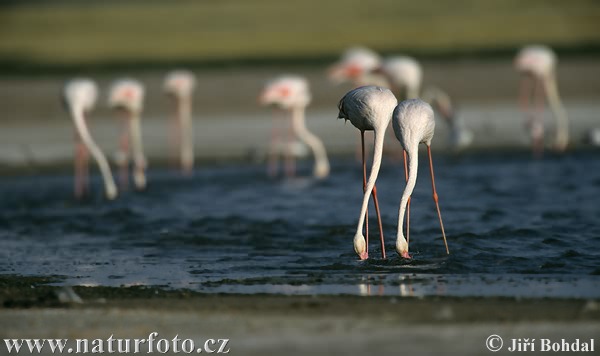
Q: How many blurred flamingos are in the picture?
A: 7